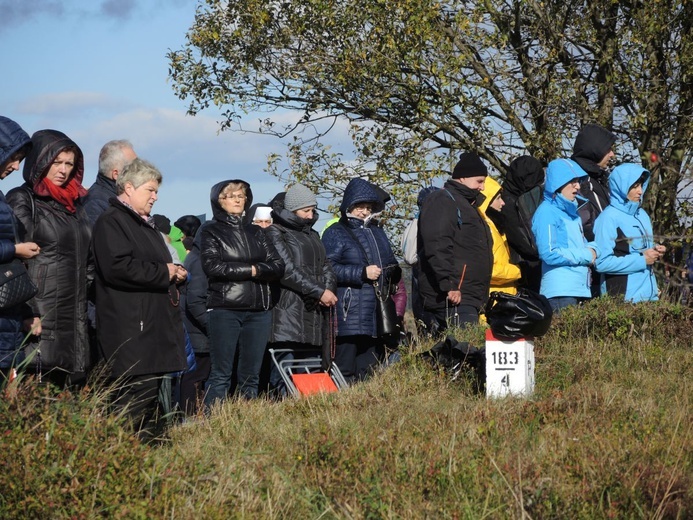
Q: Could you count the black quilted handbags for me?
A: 1